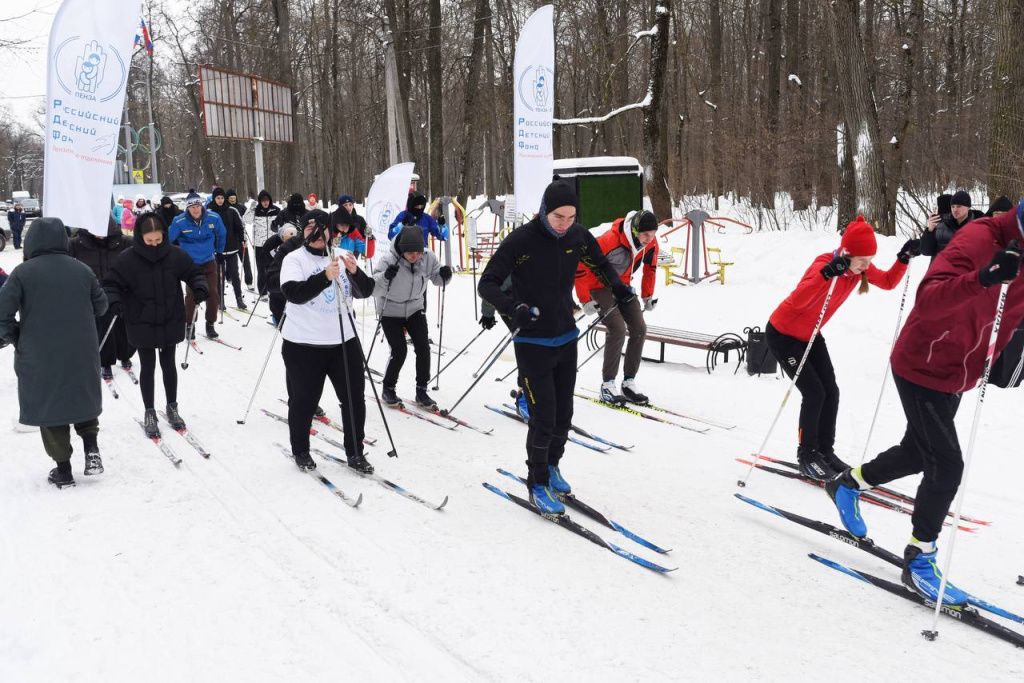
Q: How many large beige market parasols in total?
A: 0